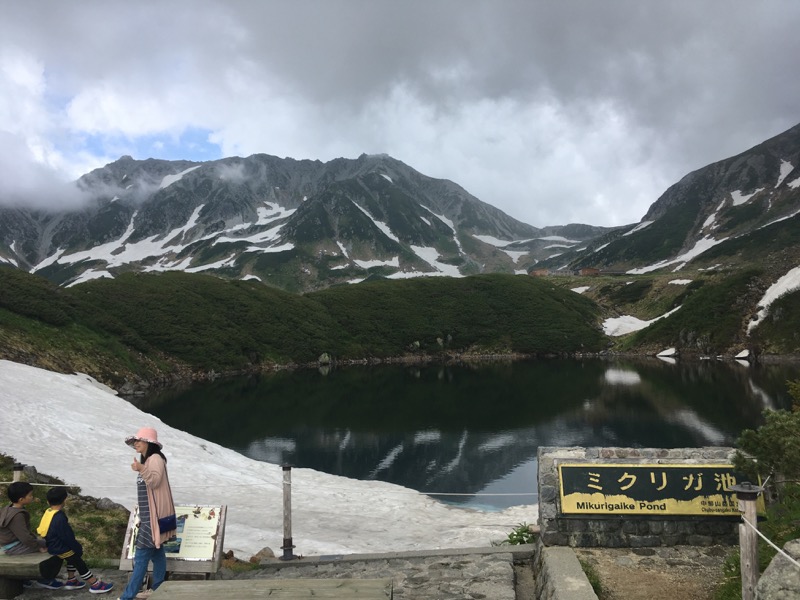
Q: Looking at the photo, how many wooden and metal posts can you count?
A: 3